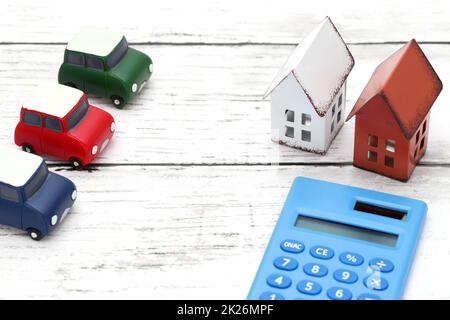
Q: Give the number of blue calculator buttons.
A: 13